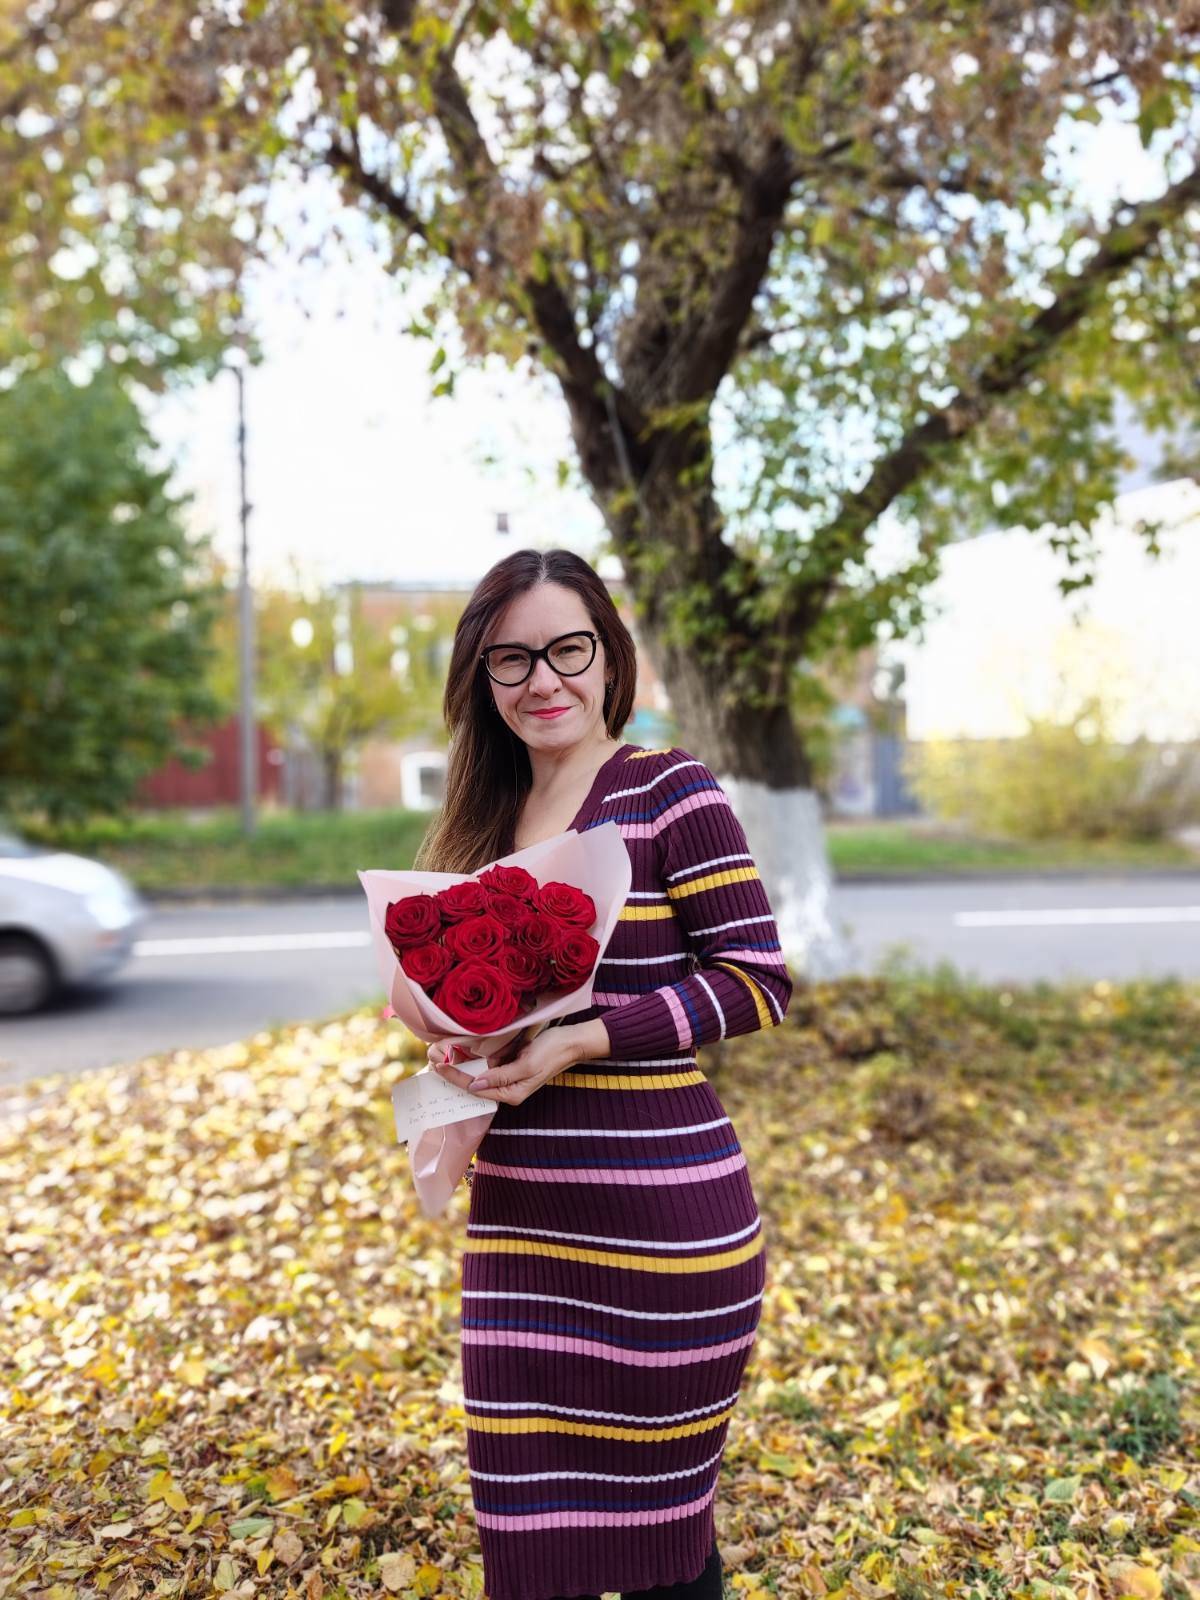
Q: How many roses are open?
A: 11